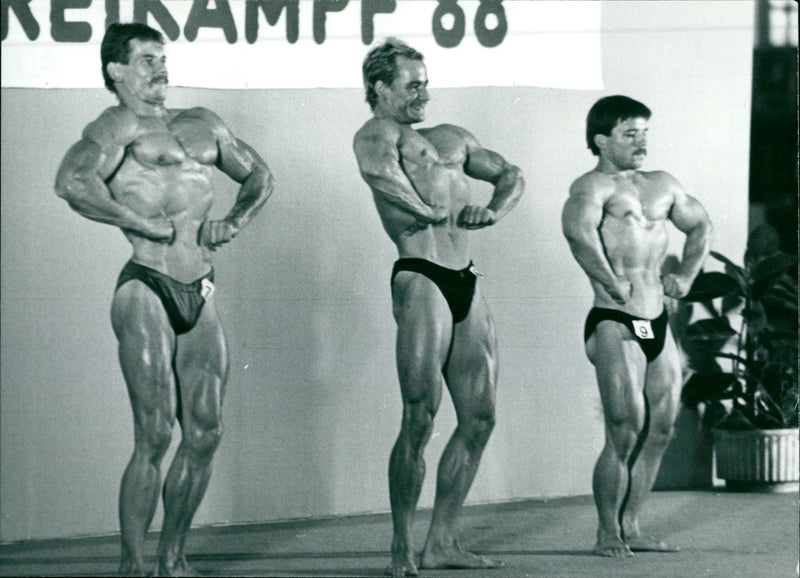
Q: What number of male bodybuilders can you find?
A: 3